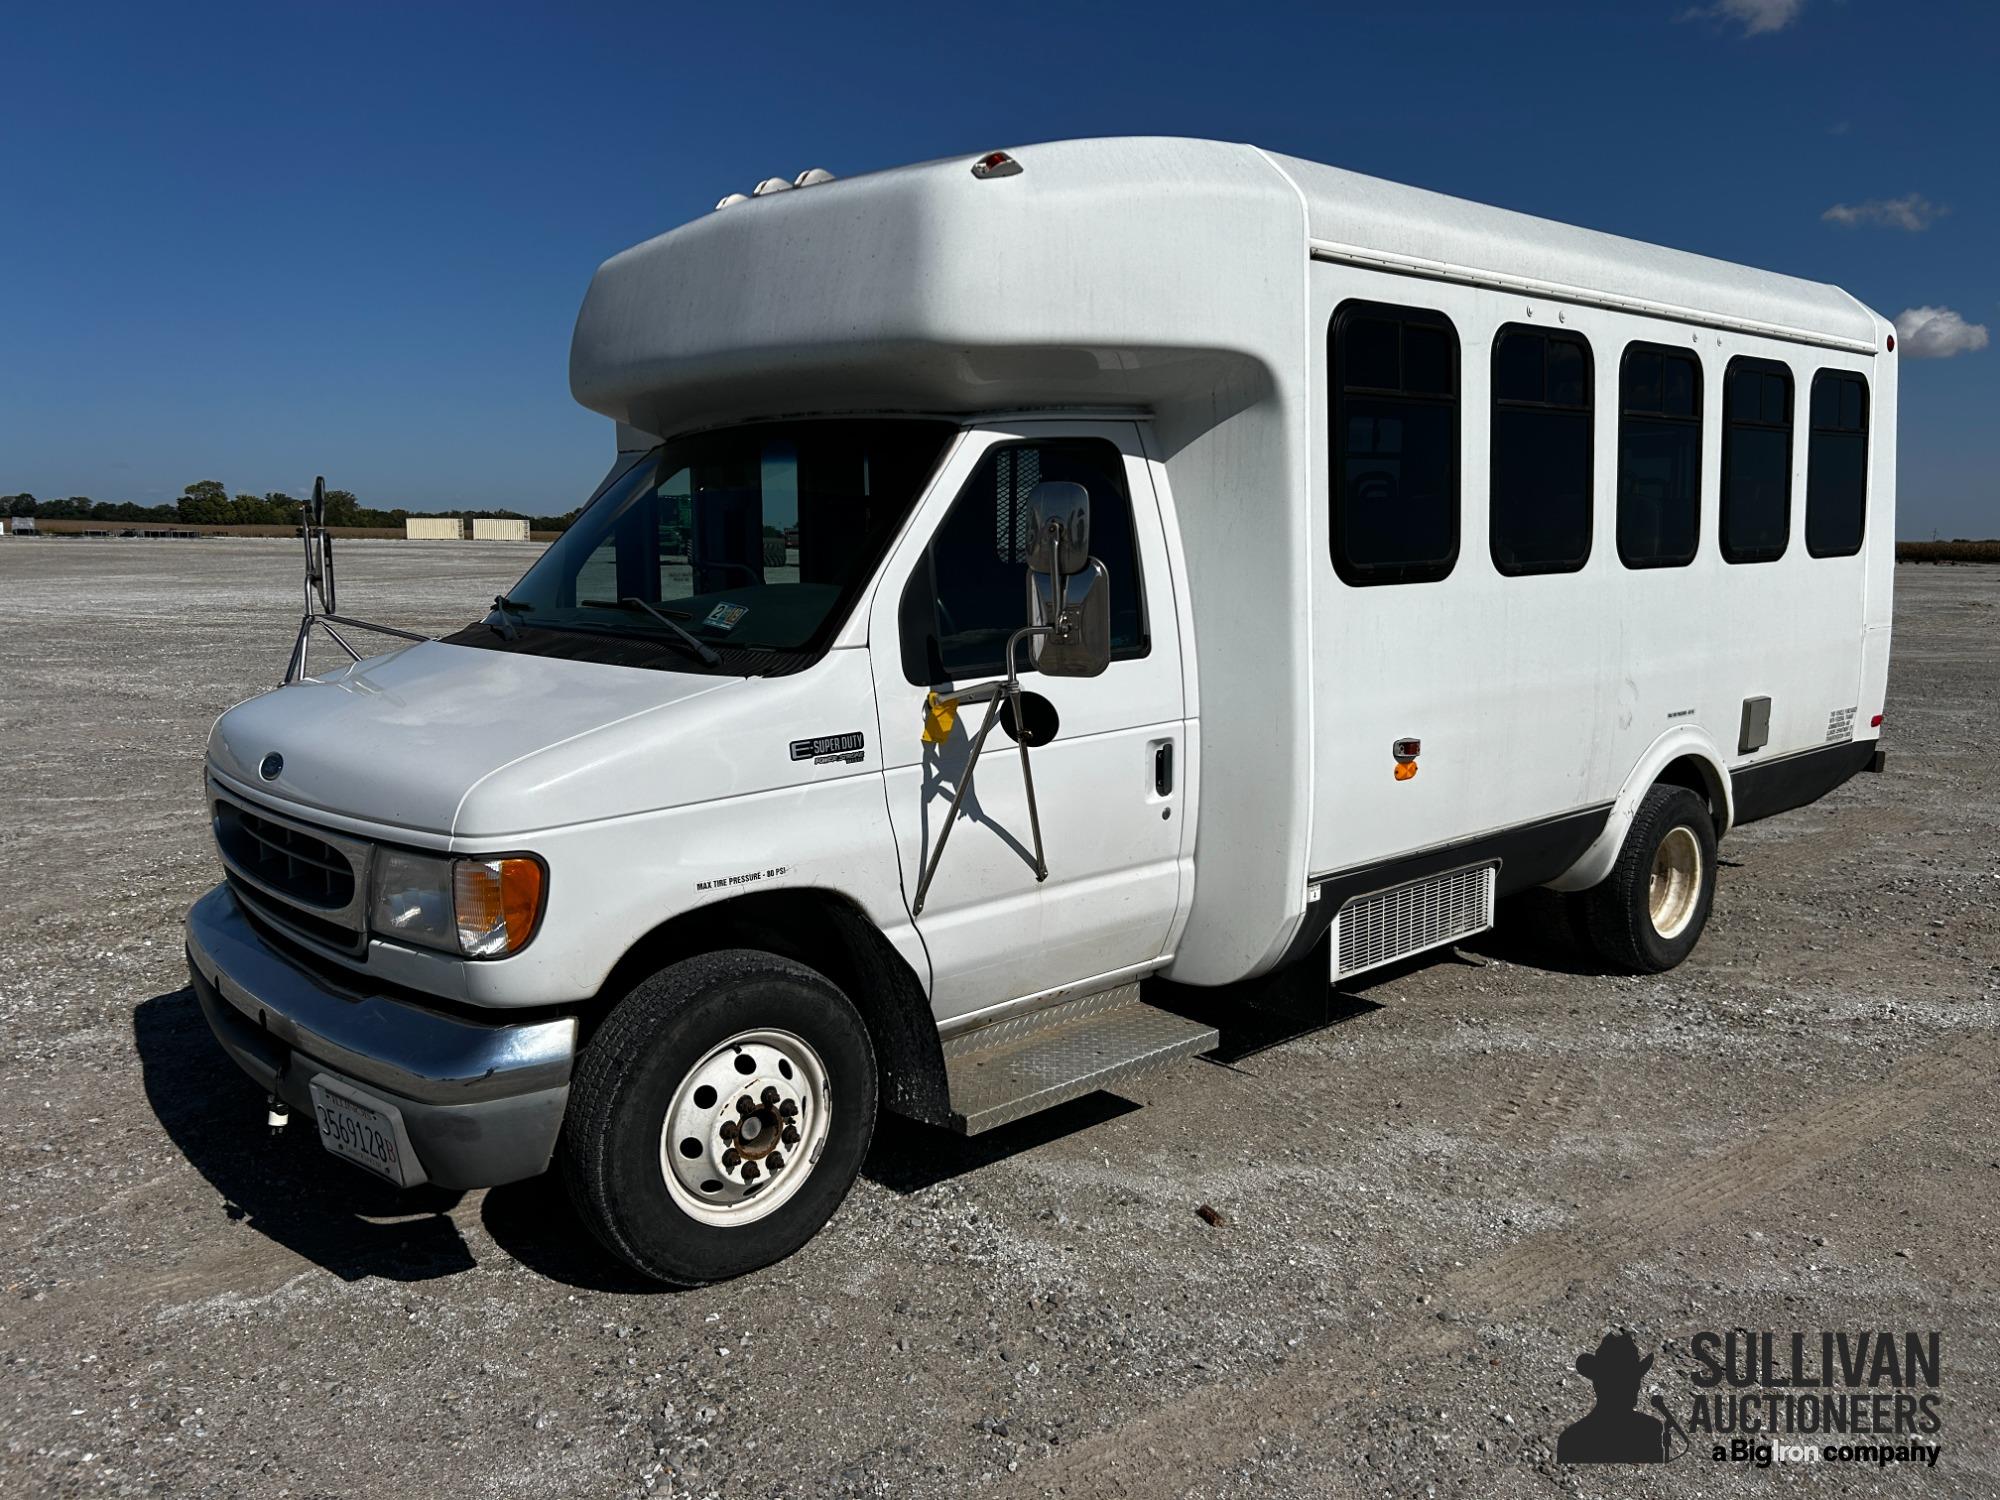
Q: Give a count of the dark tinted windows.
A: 5